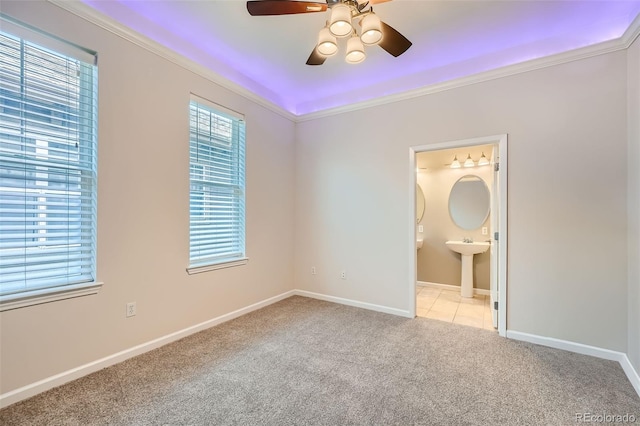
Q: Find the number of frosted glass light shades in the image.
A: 7